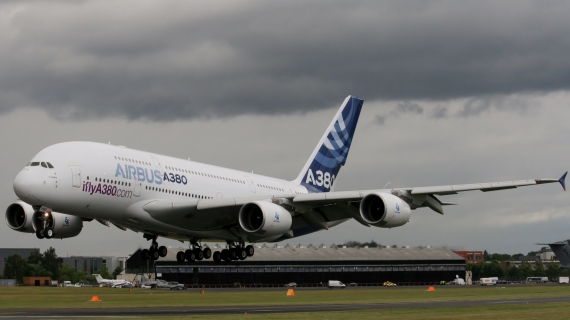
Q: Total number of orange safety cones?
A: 3